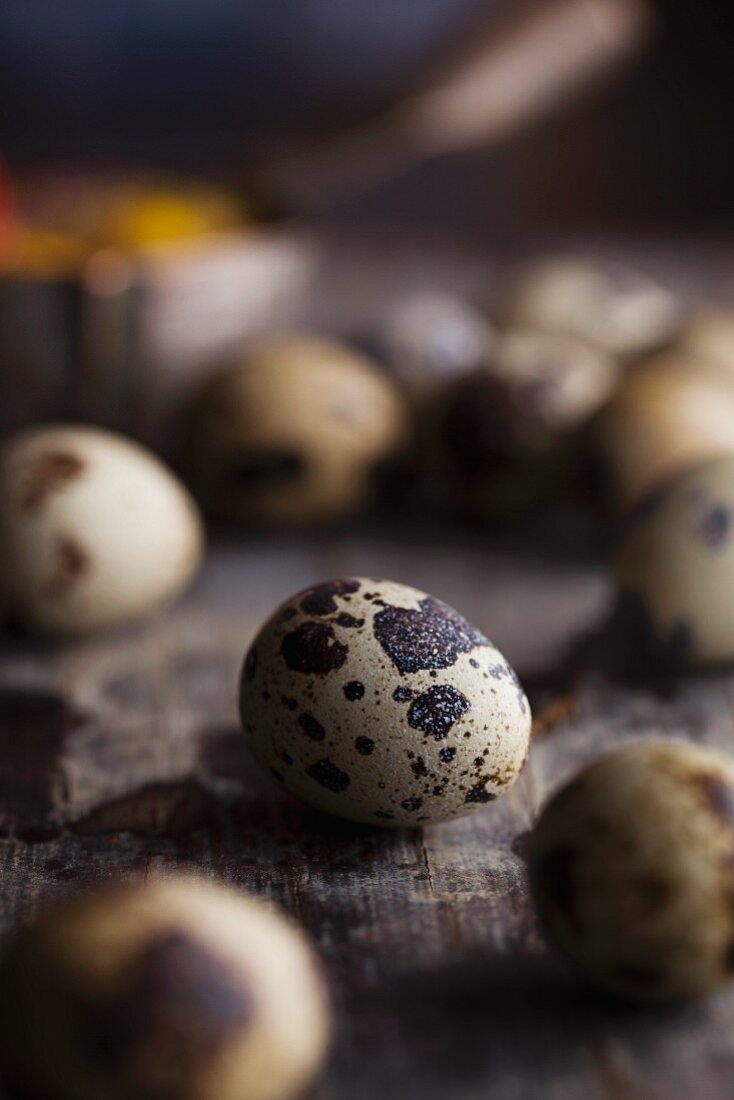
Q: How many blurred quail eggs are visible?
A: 10